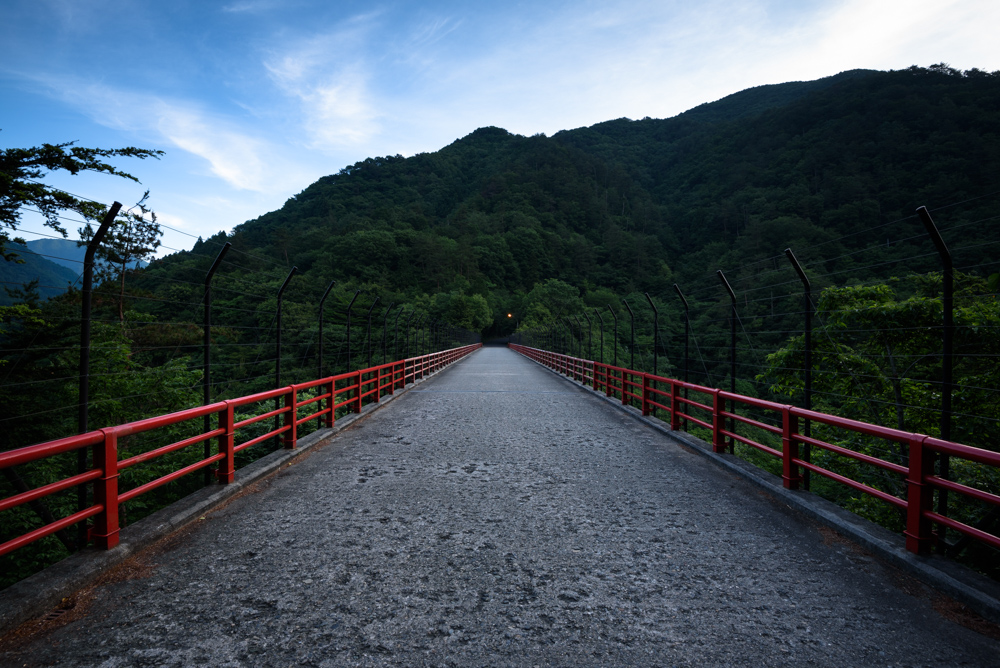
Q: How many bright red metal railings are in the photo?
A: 2